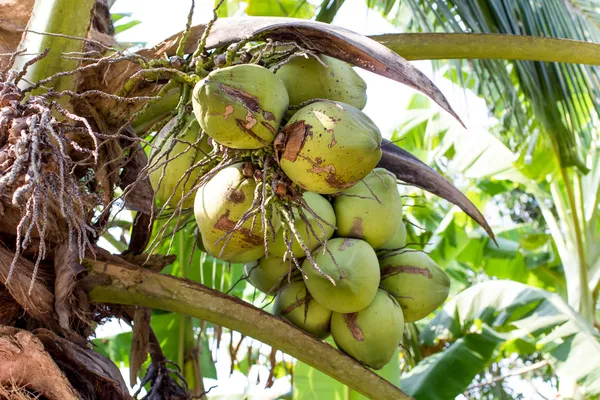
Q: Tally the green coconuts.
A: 13